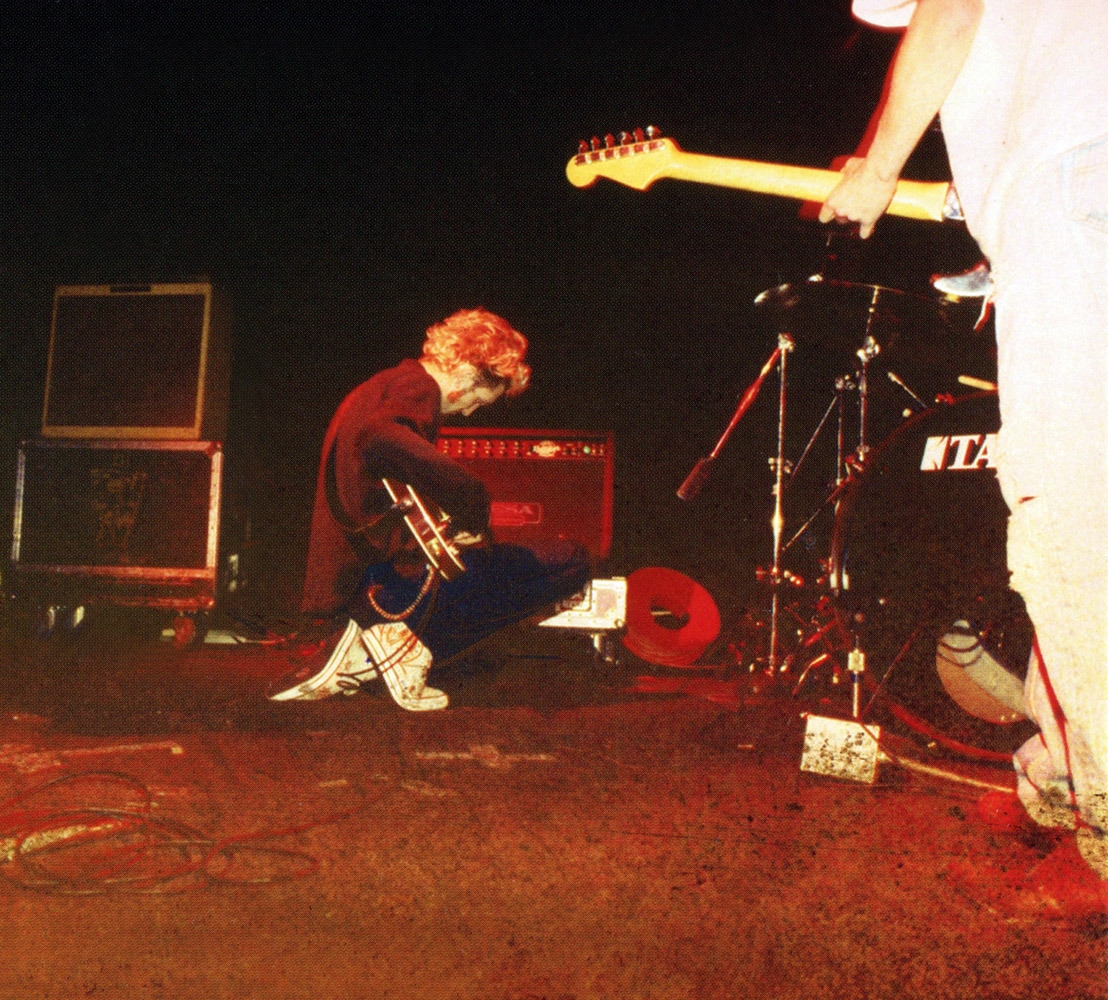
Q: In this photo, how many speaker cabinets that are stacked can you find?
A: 2